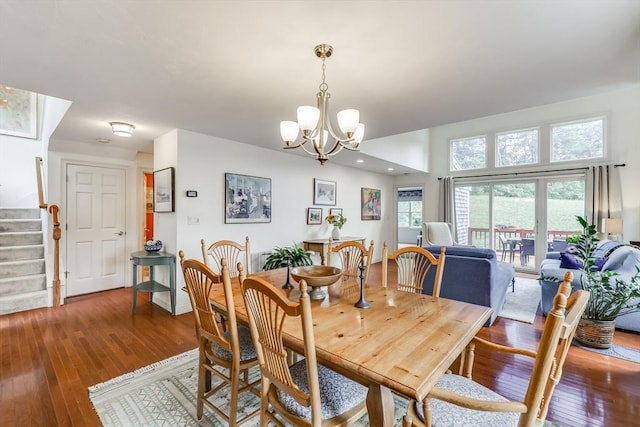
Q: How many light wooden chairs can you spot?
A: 6